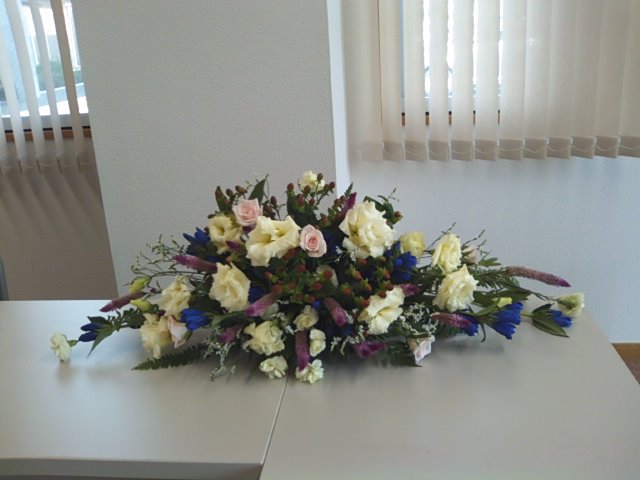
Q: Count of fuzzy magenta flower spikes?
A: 12